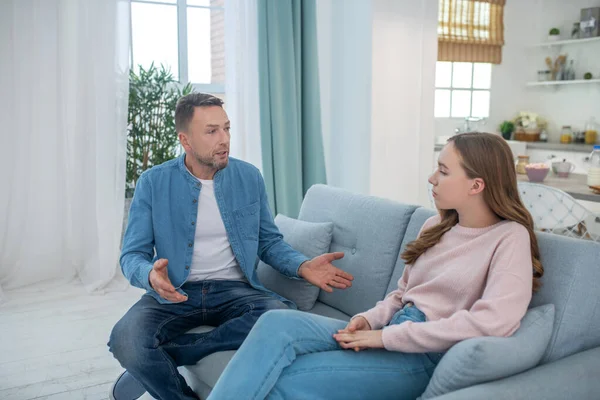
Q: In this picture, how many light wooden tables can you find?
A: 1